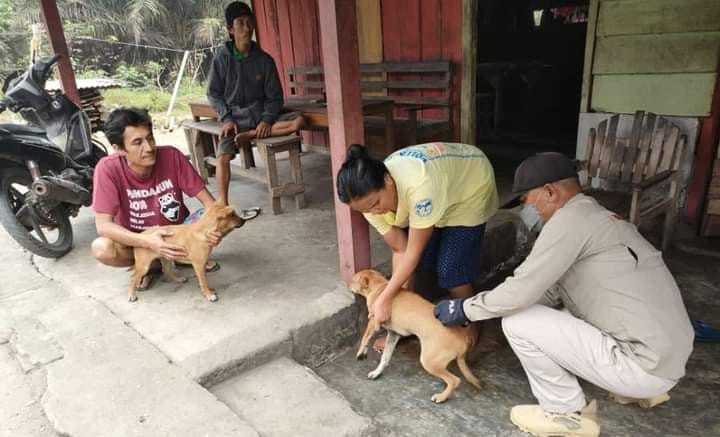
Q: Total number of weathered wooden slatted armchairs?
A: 1